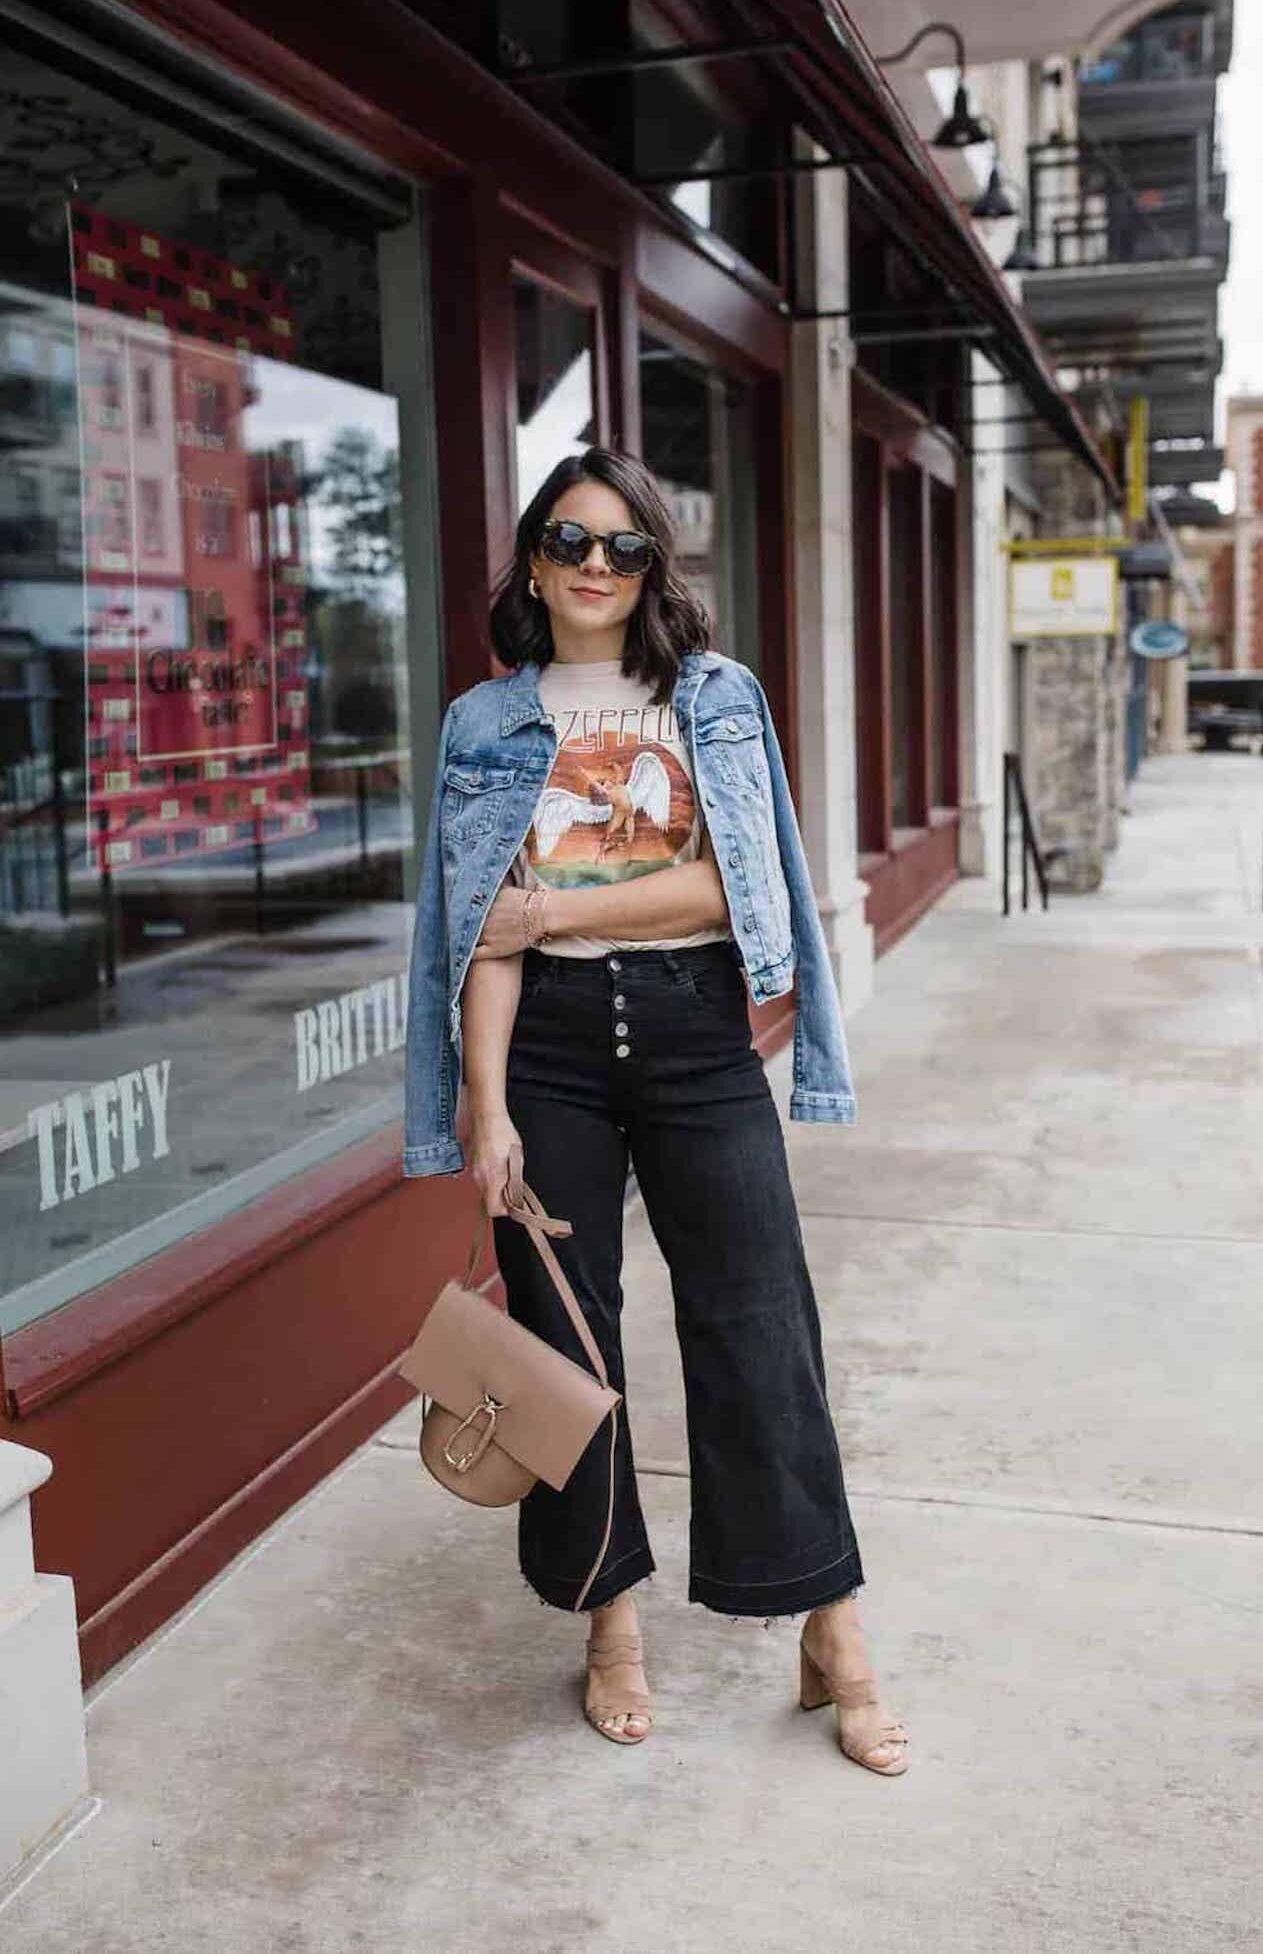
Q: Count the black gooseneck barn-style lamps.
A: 3